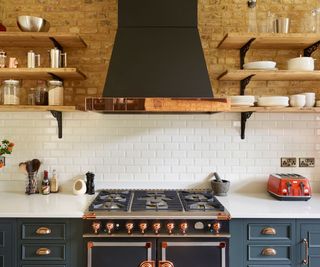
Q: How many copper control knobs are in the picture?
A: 8